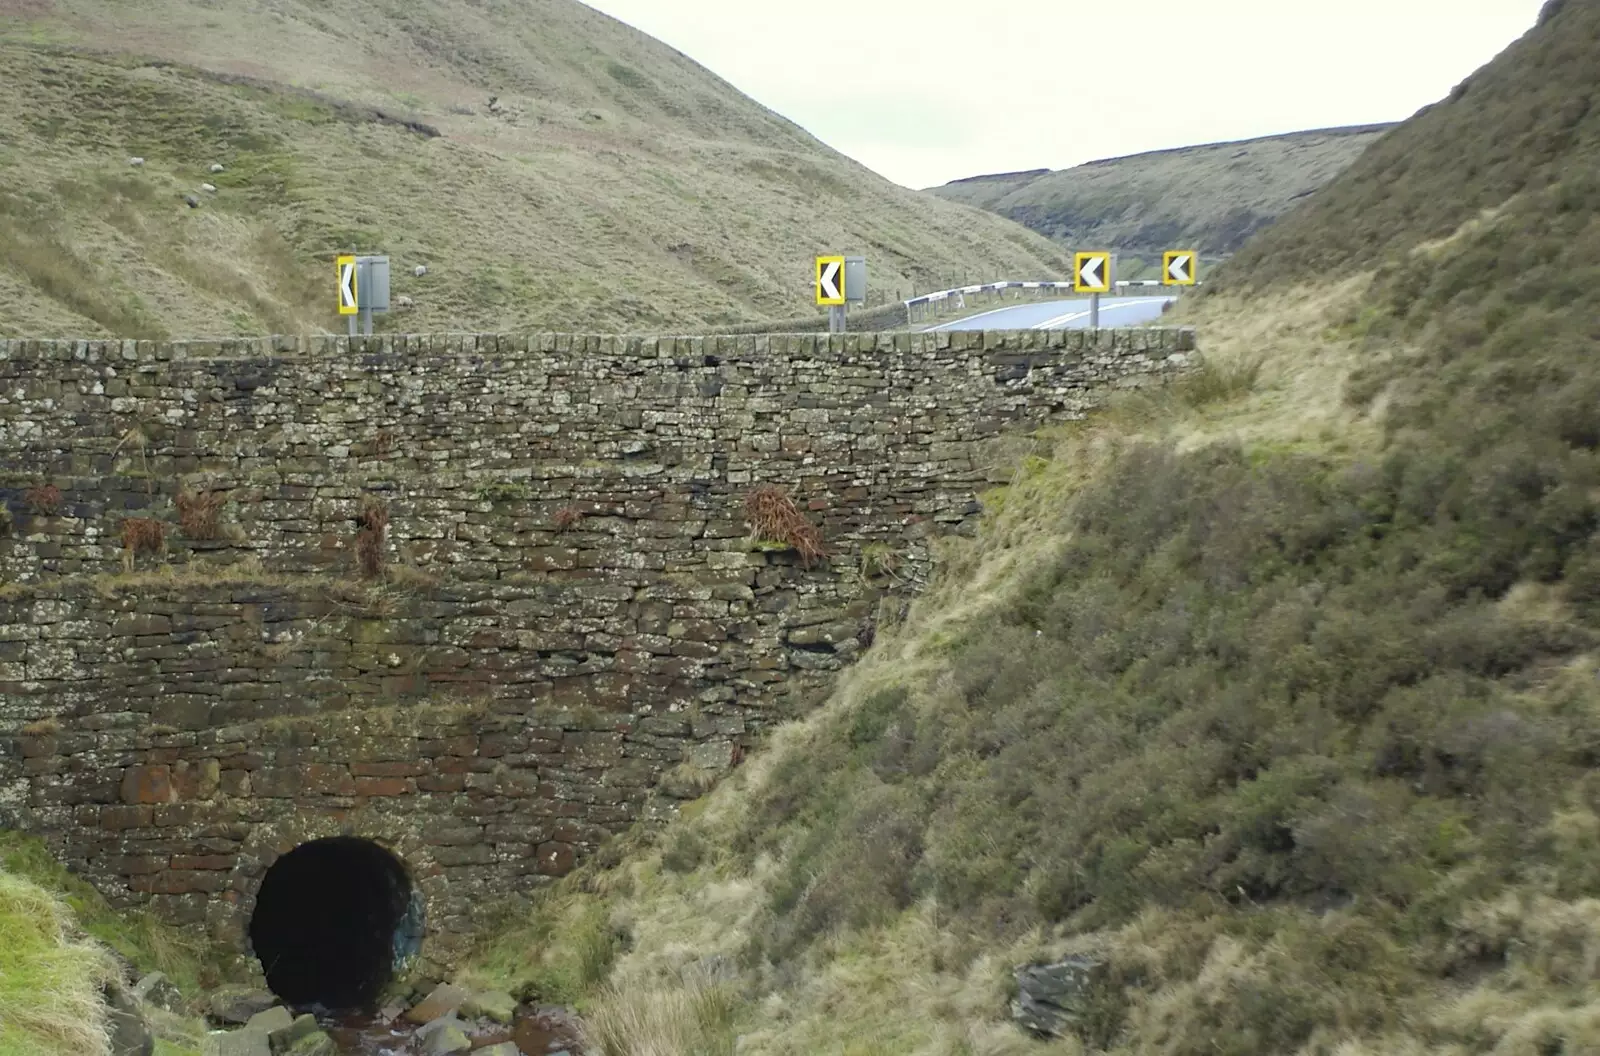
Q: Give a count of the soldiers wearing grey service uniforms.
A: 0